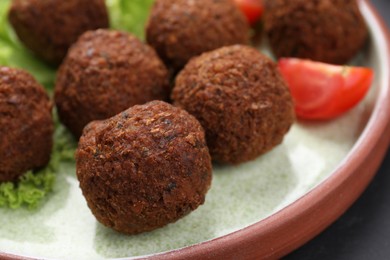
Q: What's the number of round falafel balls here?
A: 7